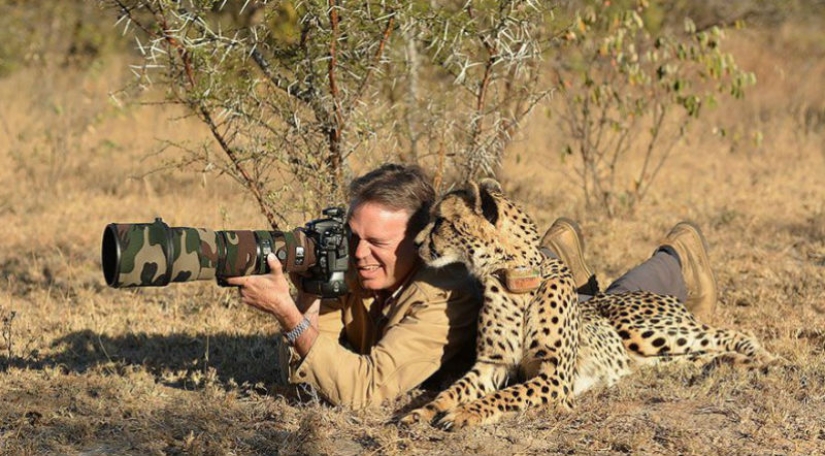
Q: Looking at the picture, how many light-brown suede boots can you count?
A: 2